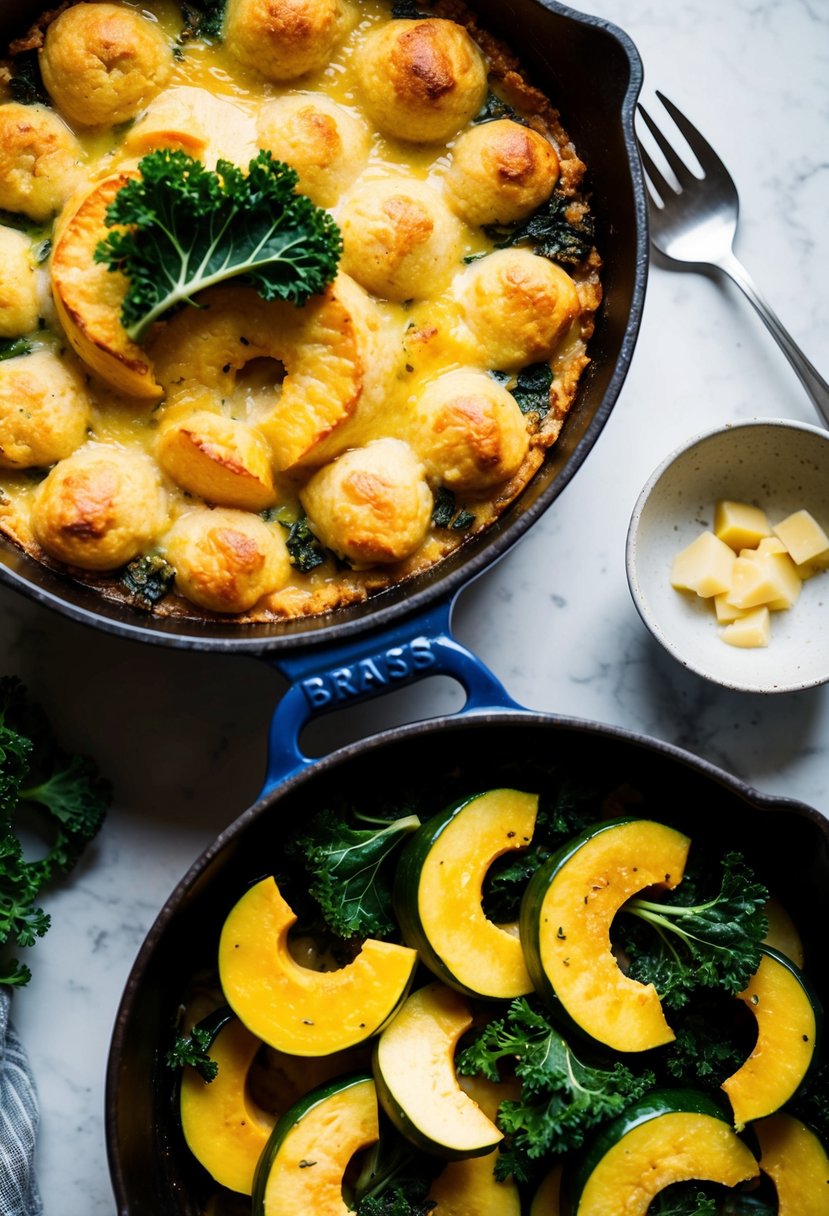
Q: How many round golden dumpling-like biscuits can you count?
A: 14